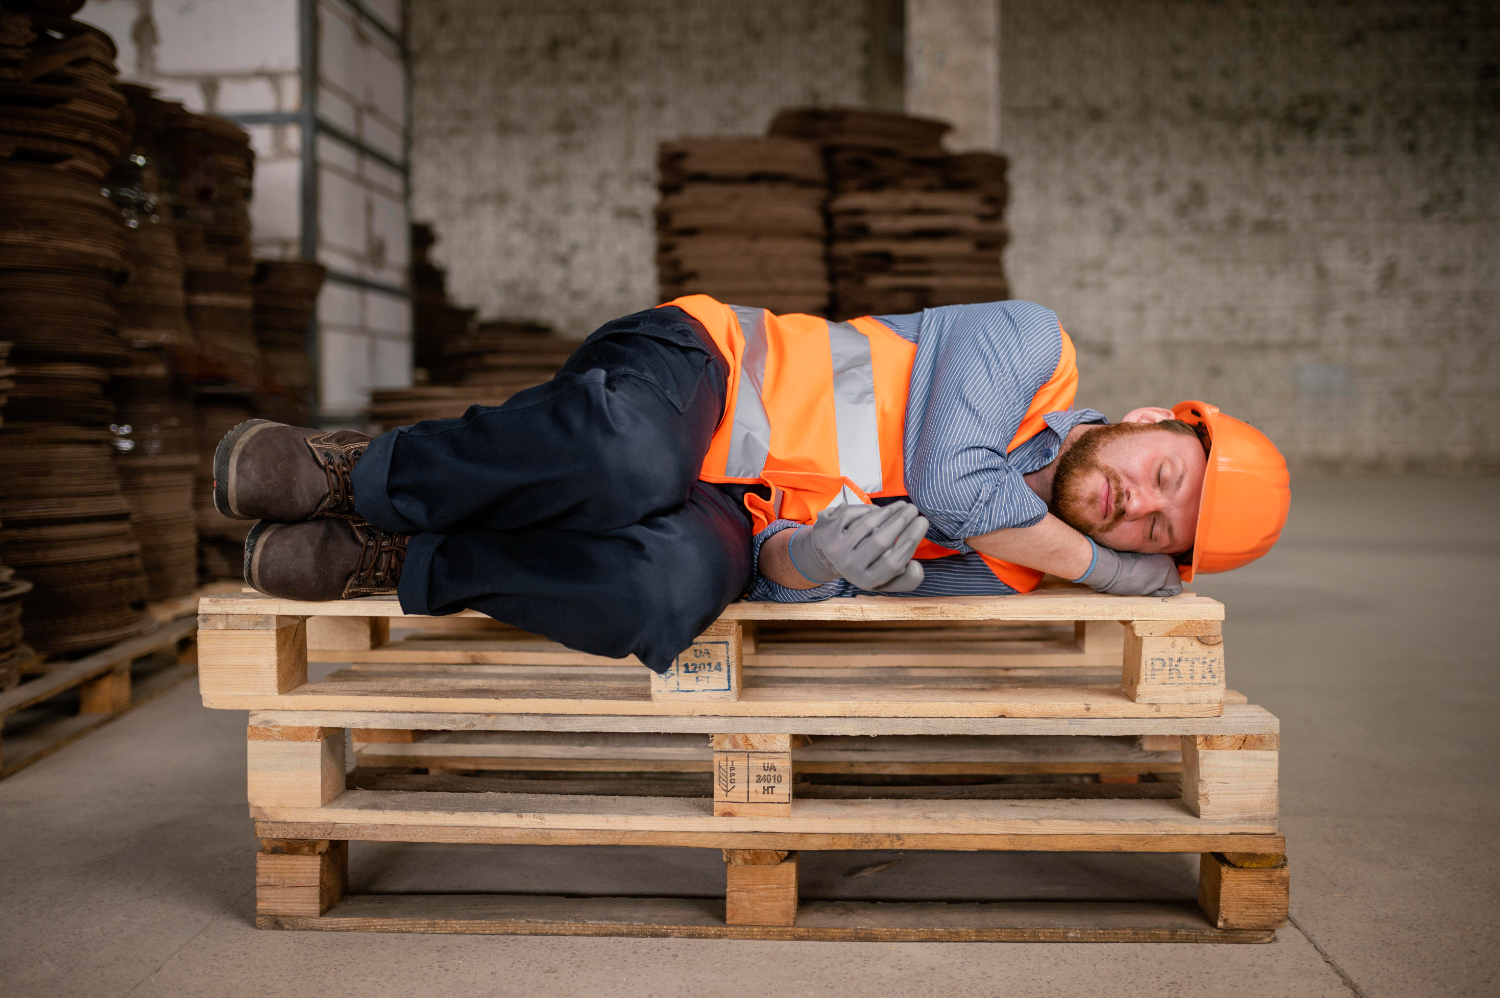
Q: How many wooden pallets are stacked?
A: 3